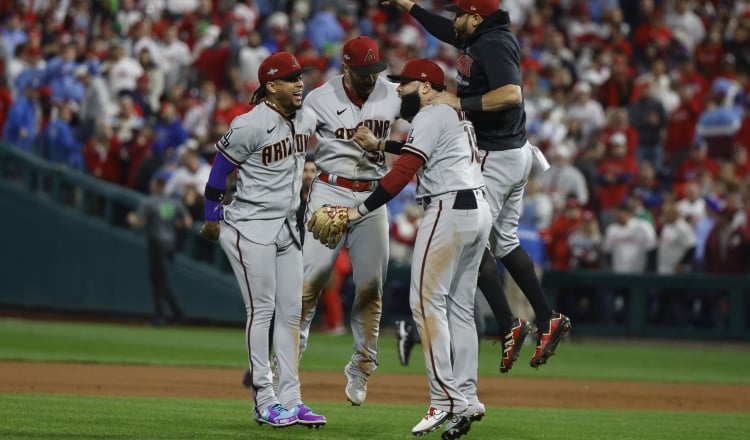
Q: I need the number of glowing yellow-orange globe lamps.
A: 0